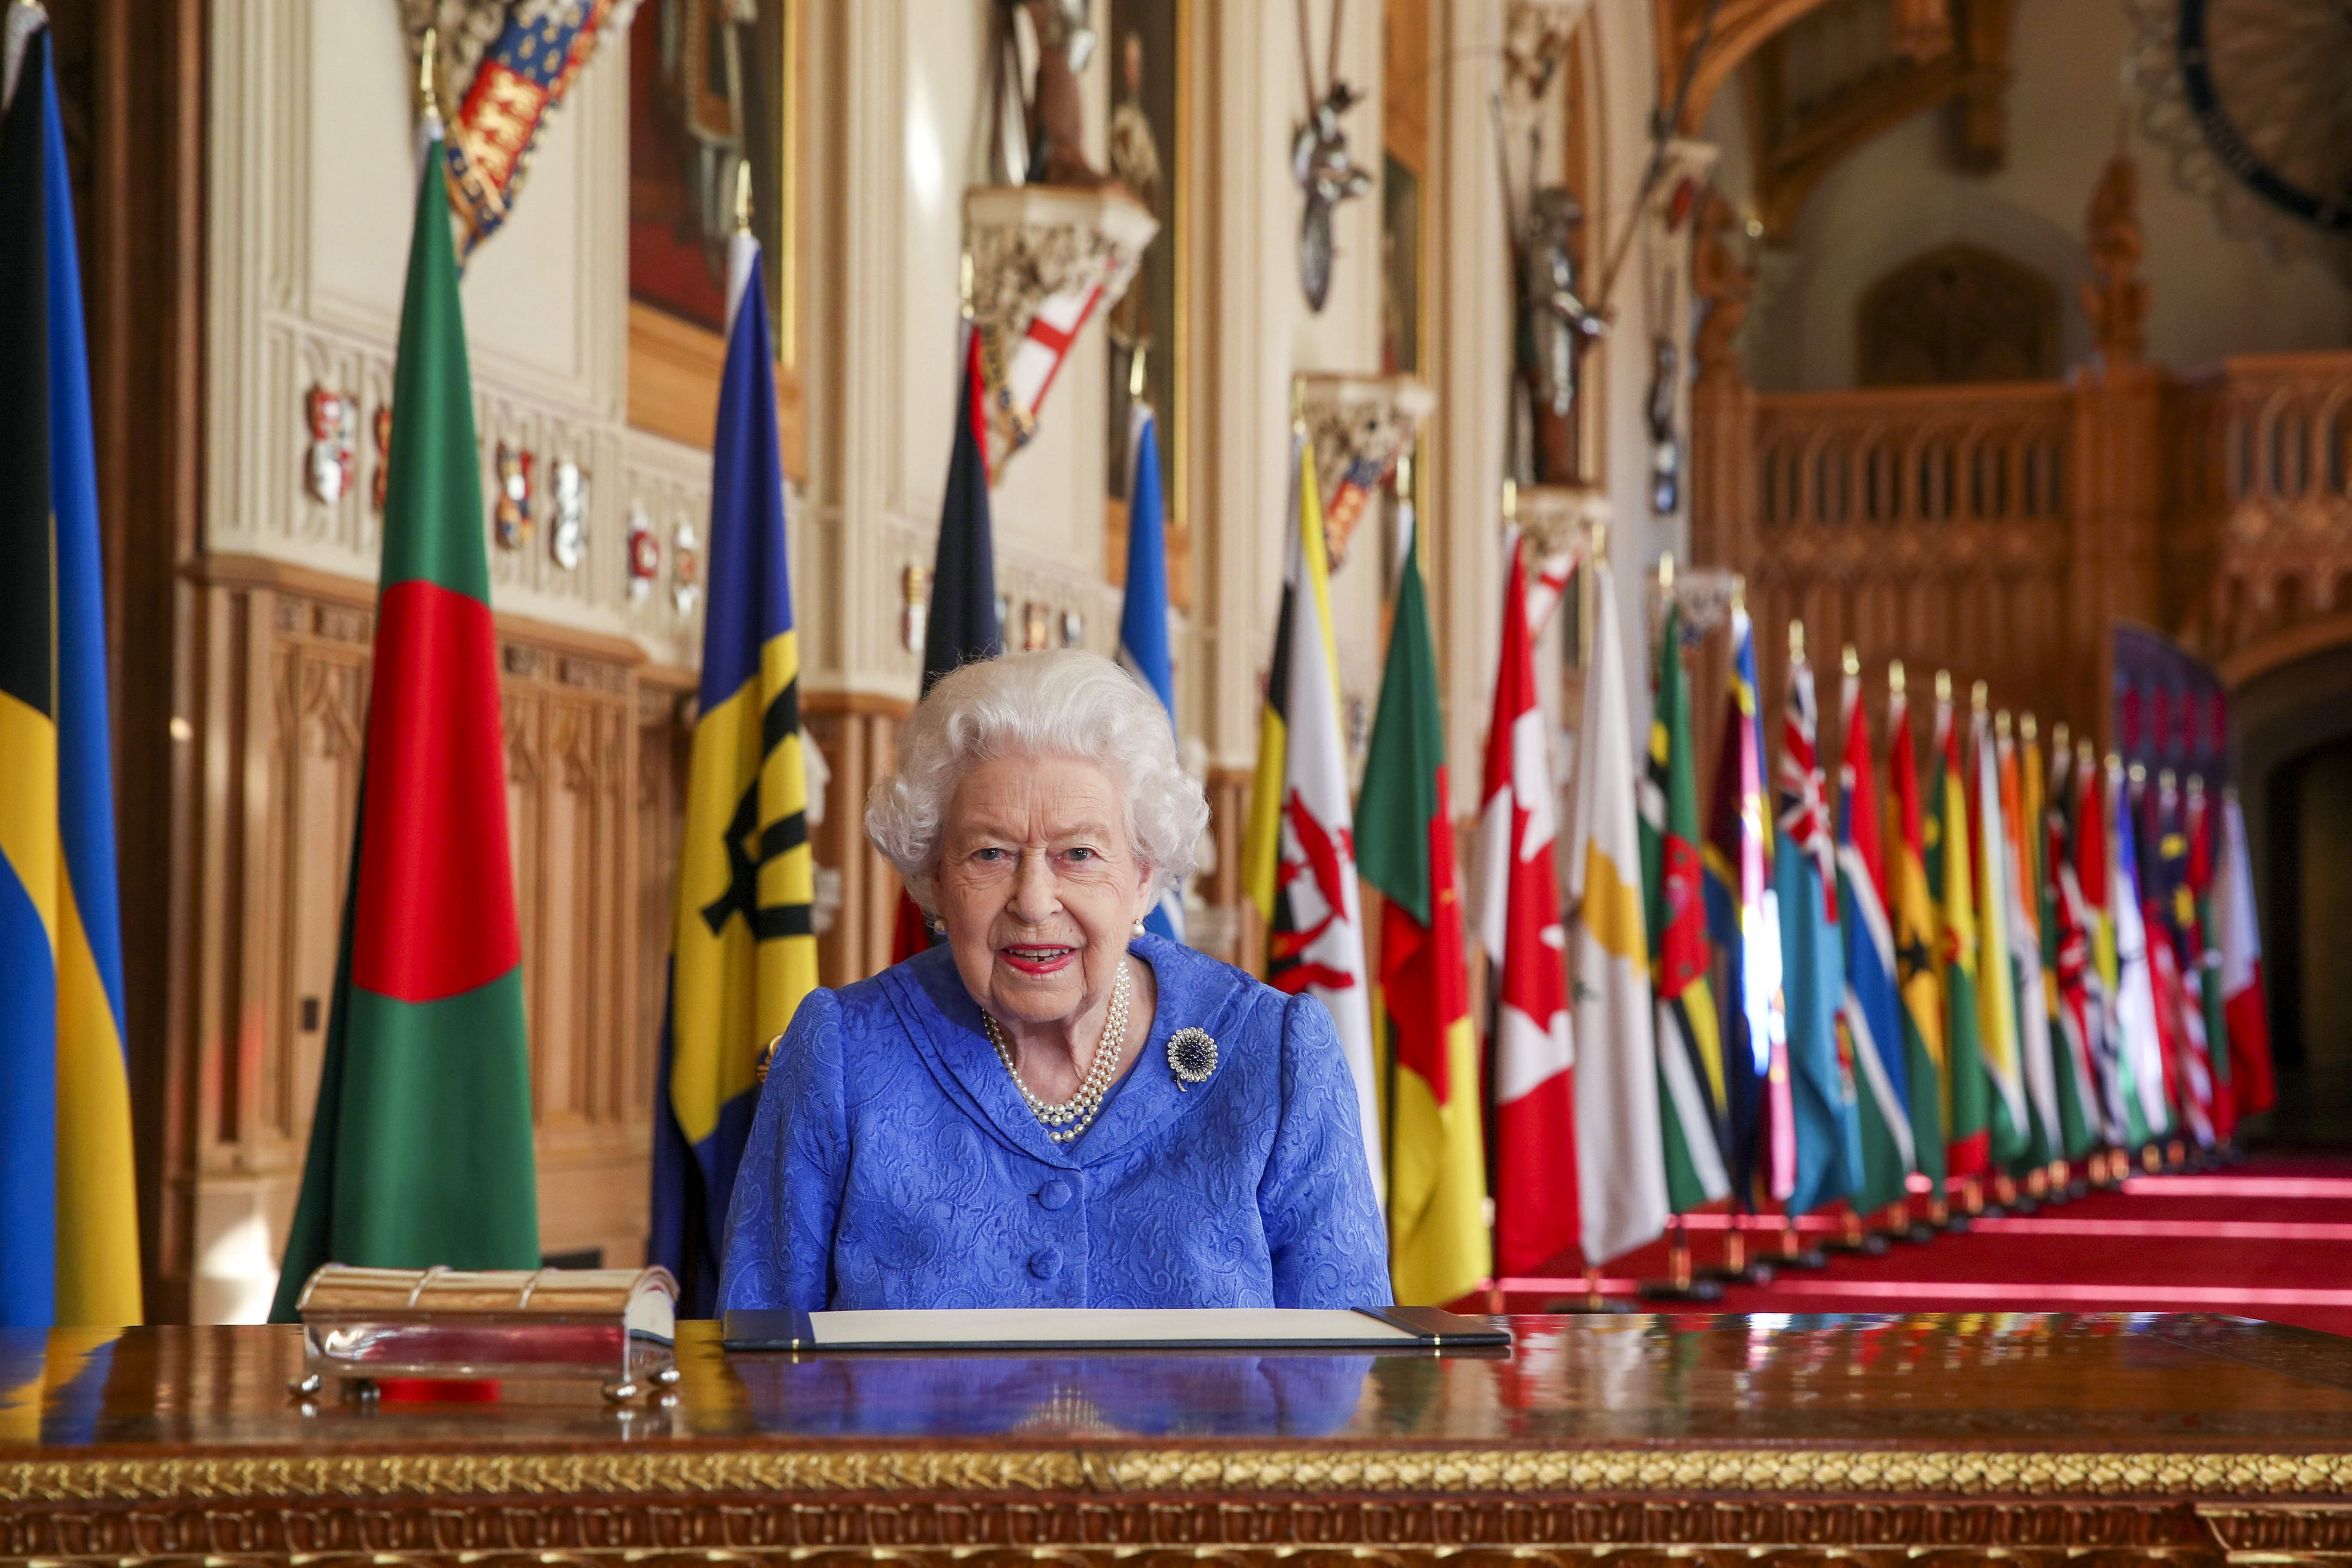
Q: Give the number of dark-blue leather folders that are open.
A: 1